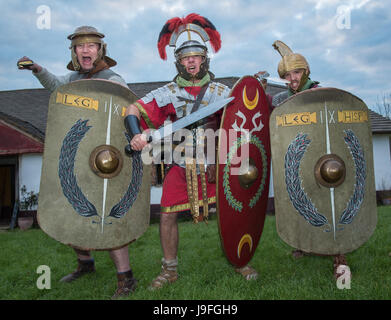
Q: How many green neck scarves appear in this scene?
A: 2